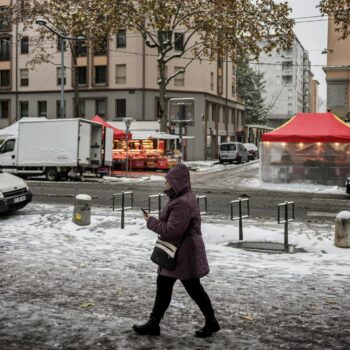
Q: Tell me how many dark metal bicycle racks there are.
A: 5